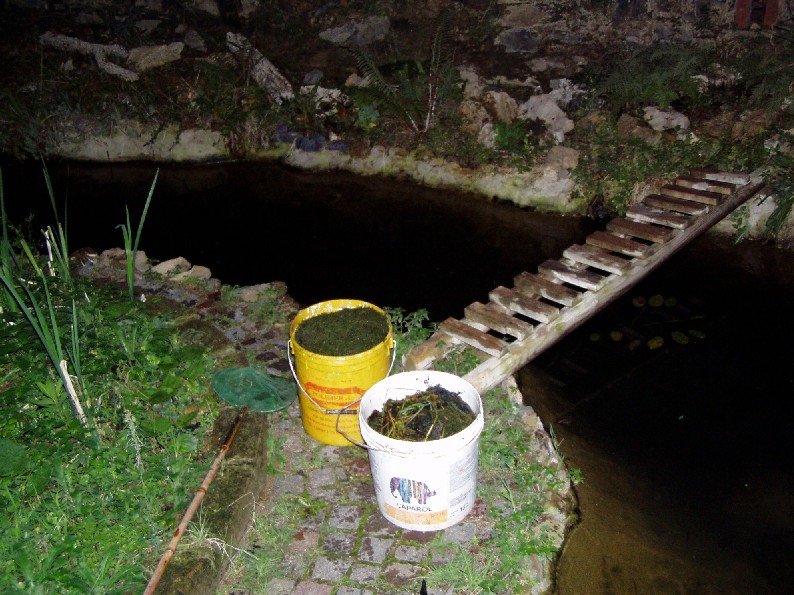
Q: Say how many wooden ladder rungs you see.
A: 13